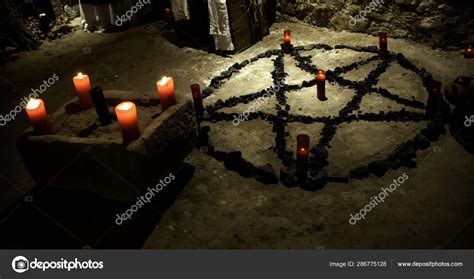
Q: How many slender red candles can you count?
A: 6